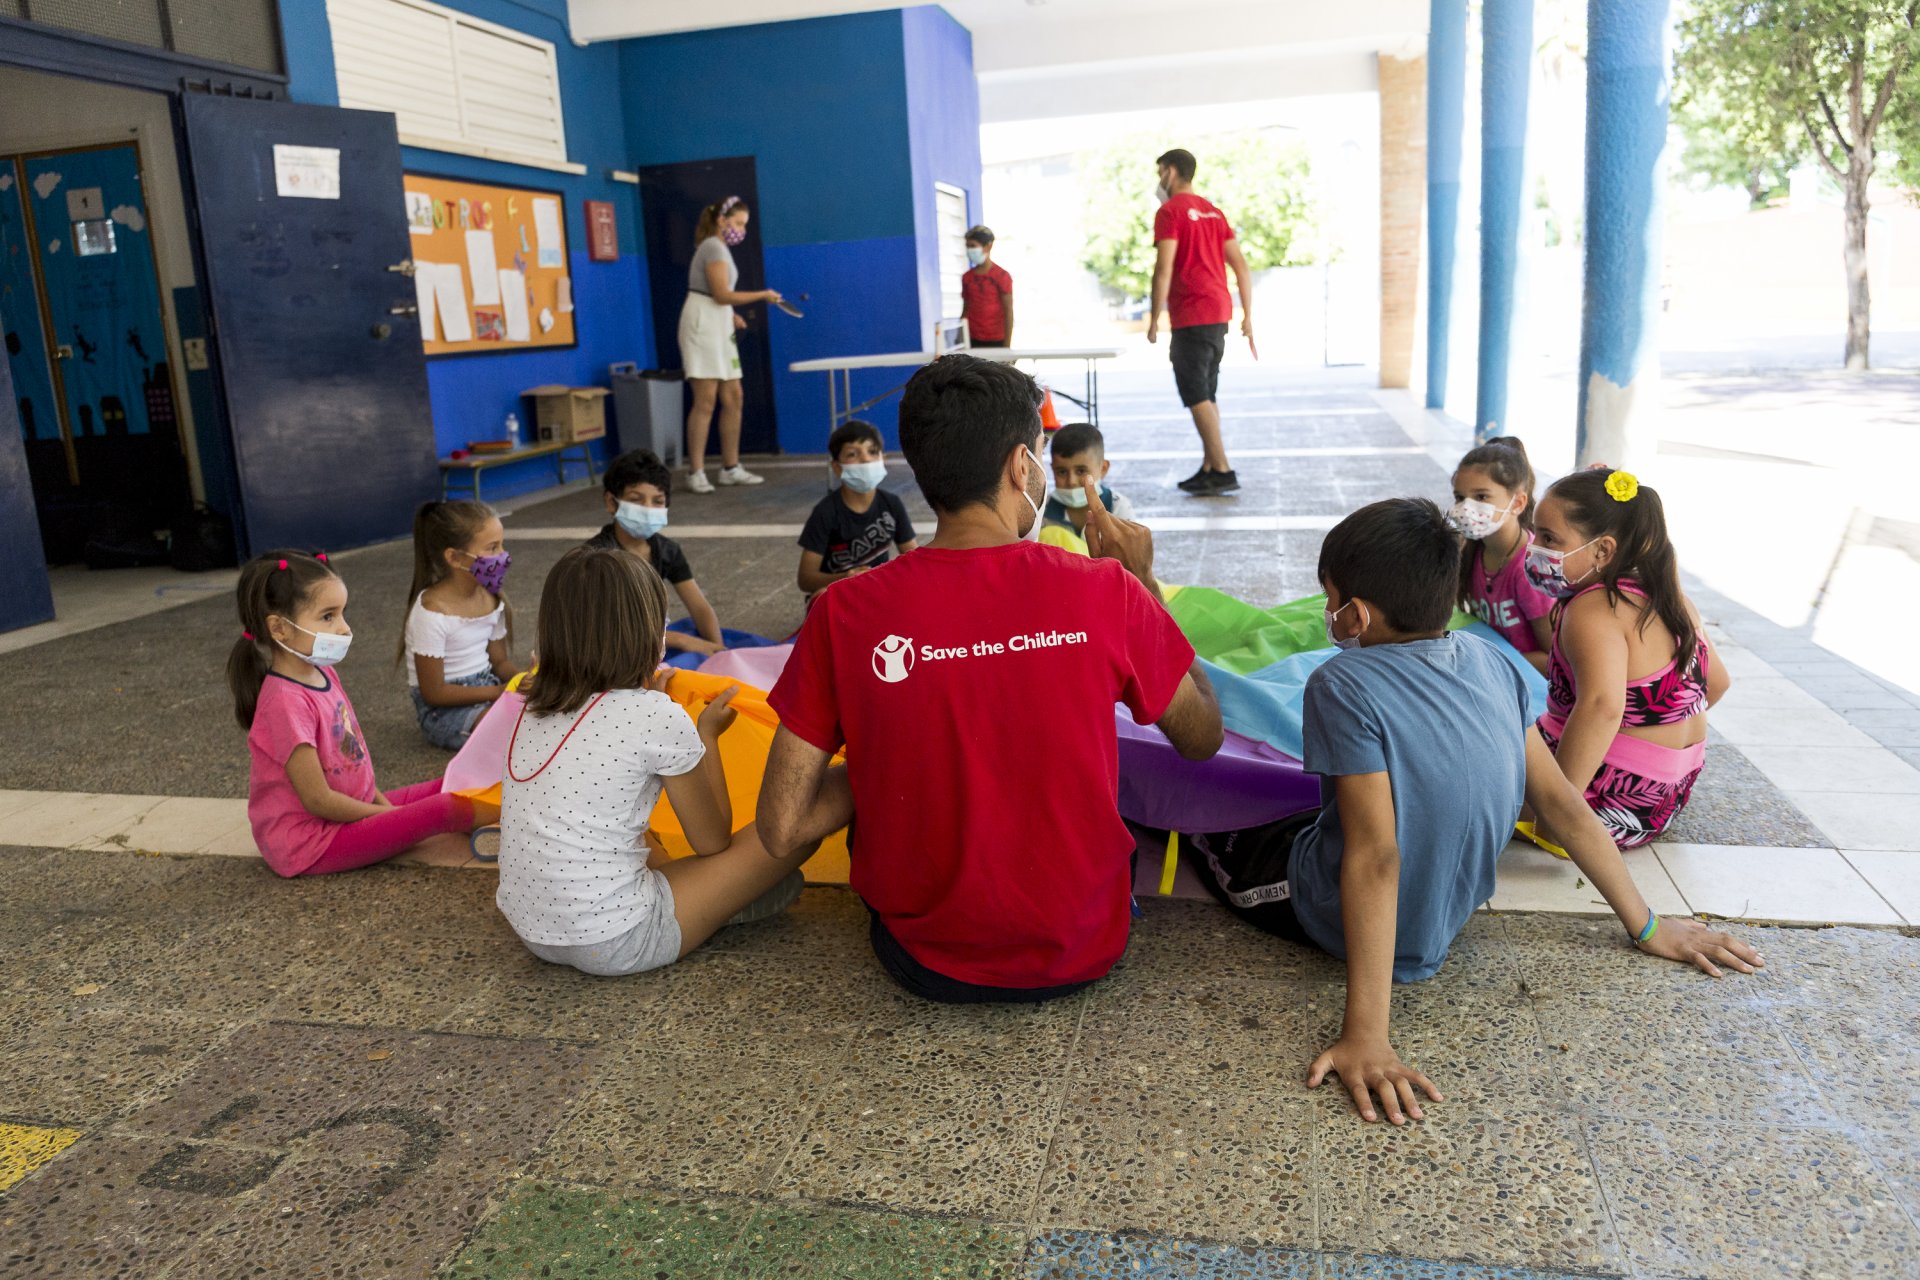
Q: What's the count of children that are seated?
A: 9